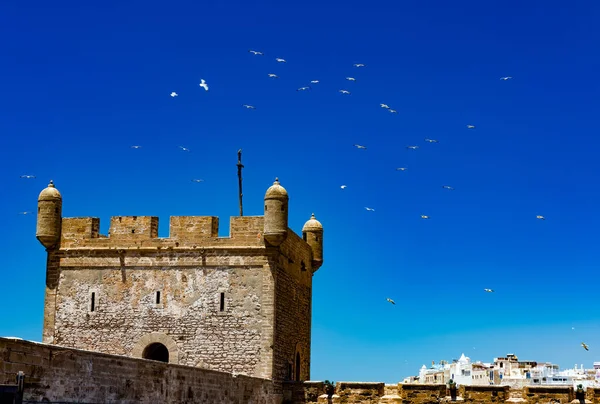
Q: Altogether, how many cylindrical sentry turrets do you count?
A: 3